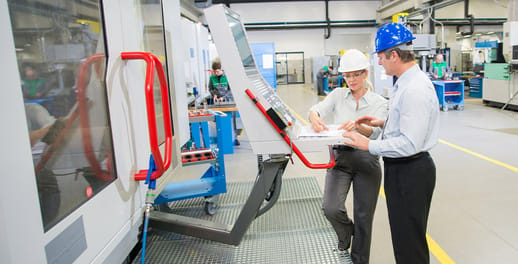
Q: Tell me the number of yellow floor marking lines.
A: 2